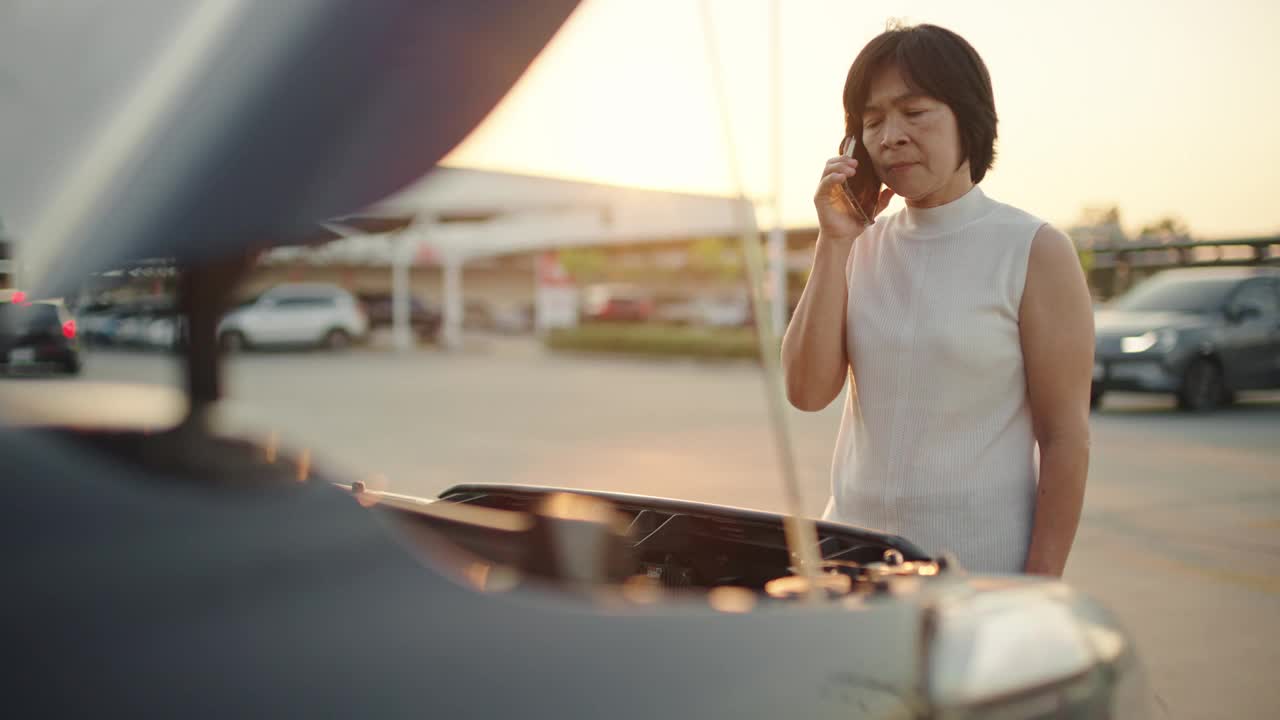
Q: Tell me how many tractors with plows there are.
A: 0